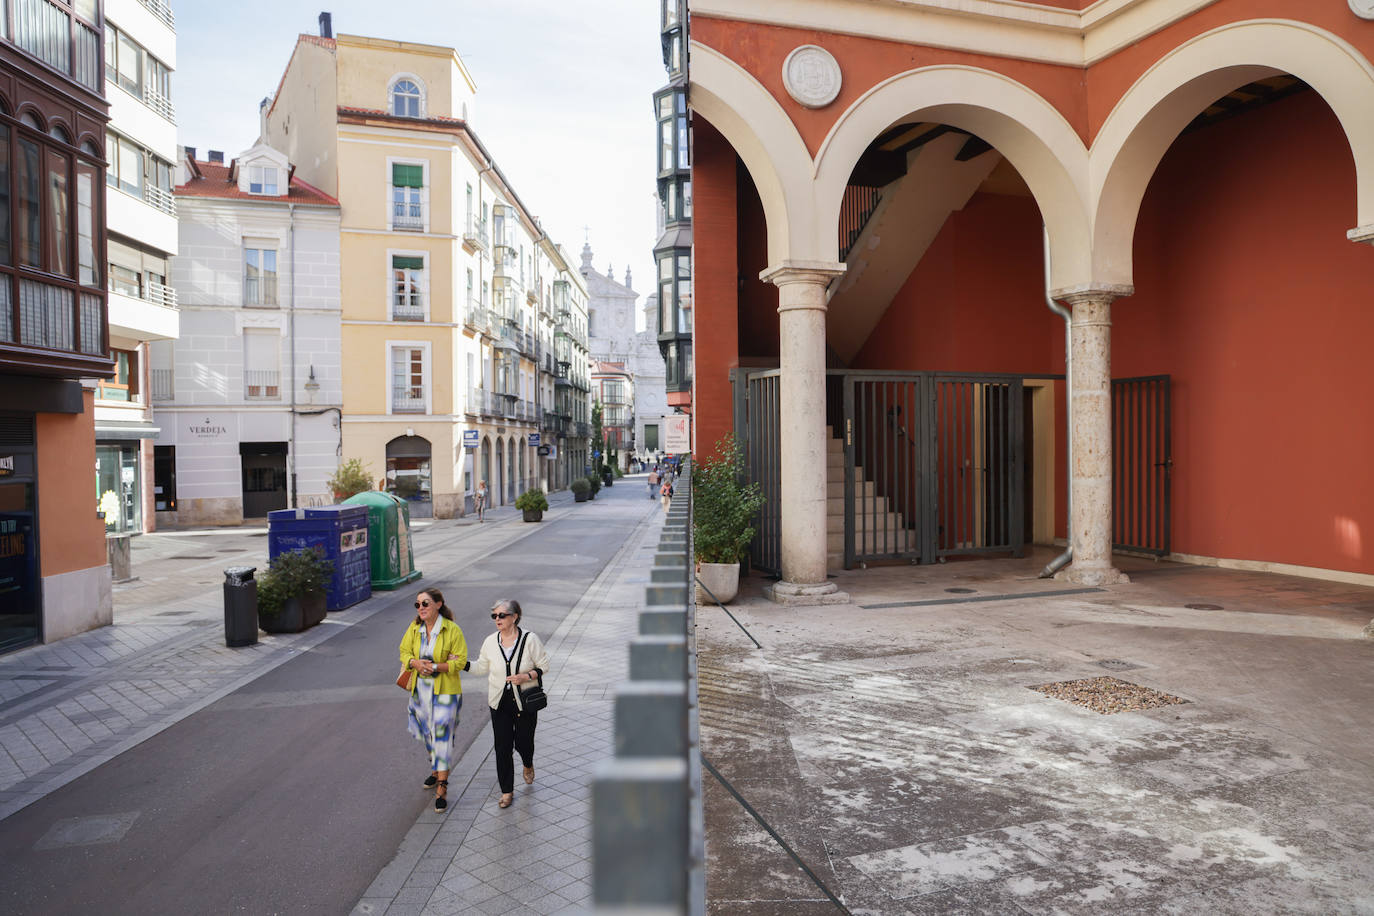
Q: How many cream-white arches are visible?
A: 3